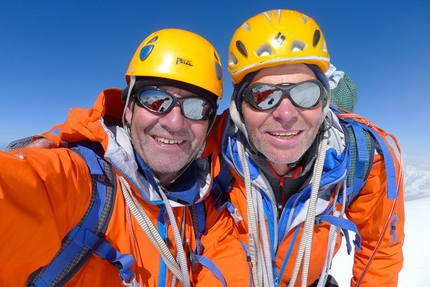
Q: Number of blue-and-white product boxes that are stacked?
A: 0